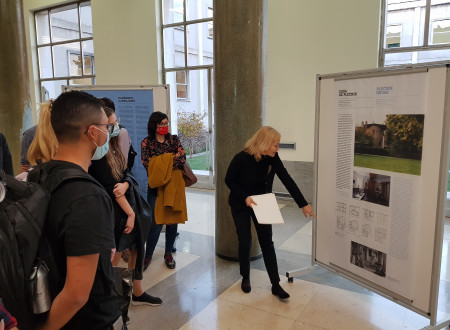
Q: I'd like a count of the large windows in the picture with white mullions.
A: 3